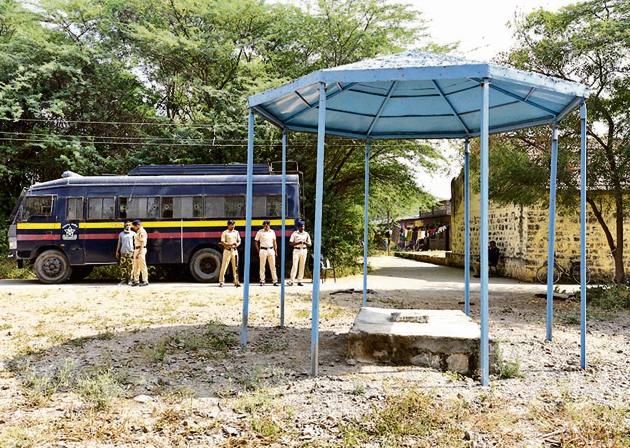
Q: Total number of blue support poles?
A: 8